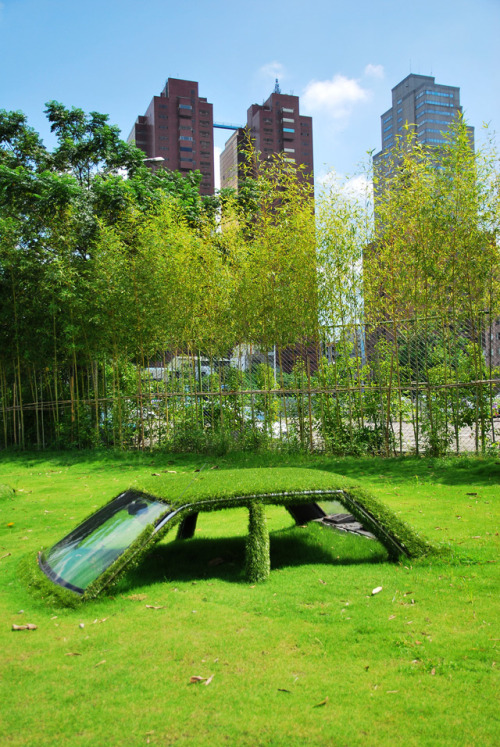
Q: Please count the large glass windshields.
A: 1